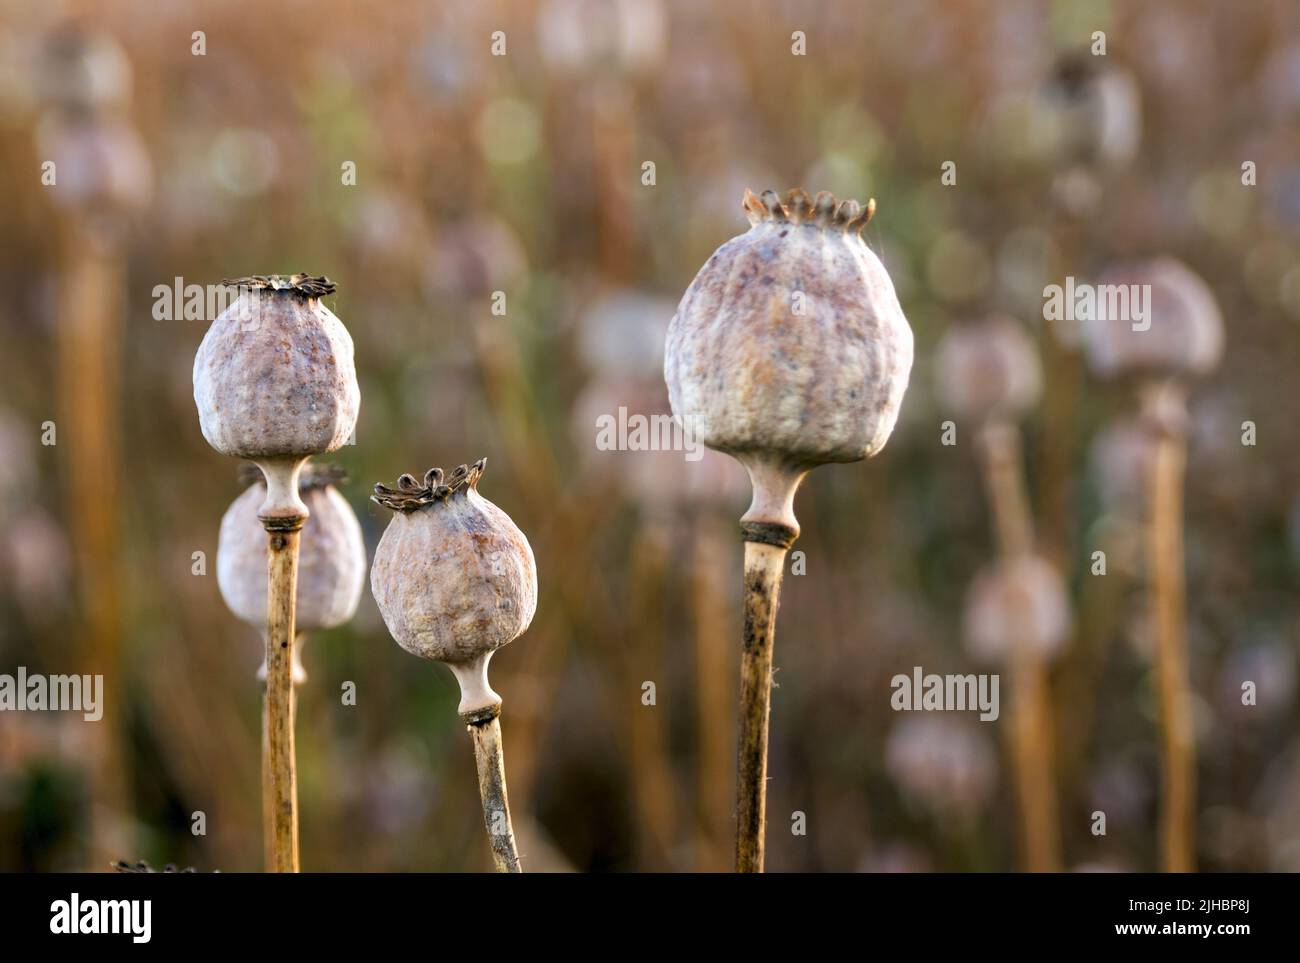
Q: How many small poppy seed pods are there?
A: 3